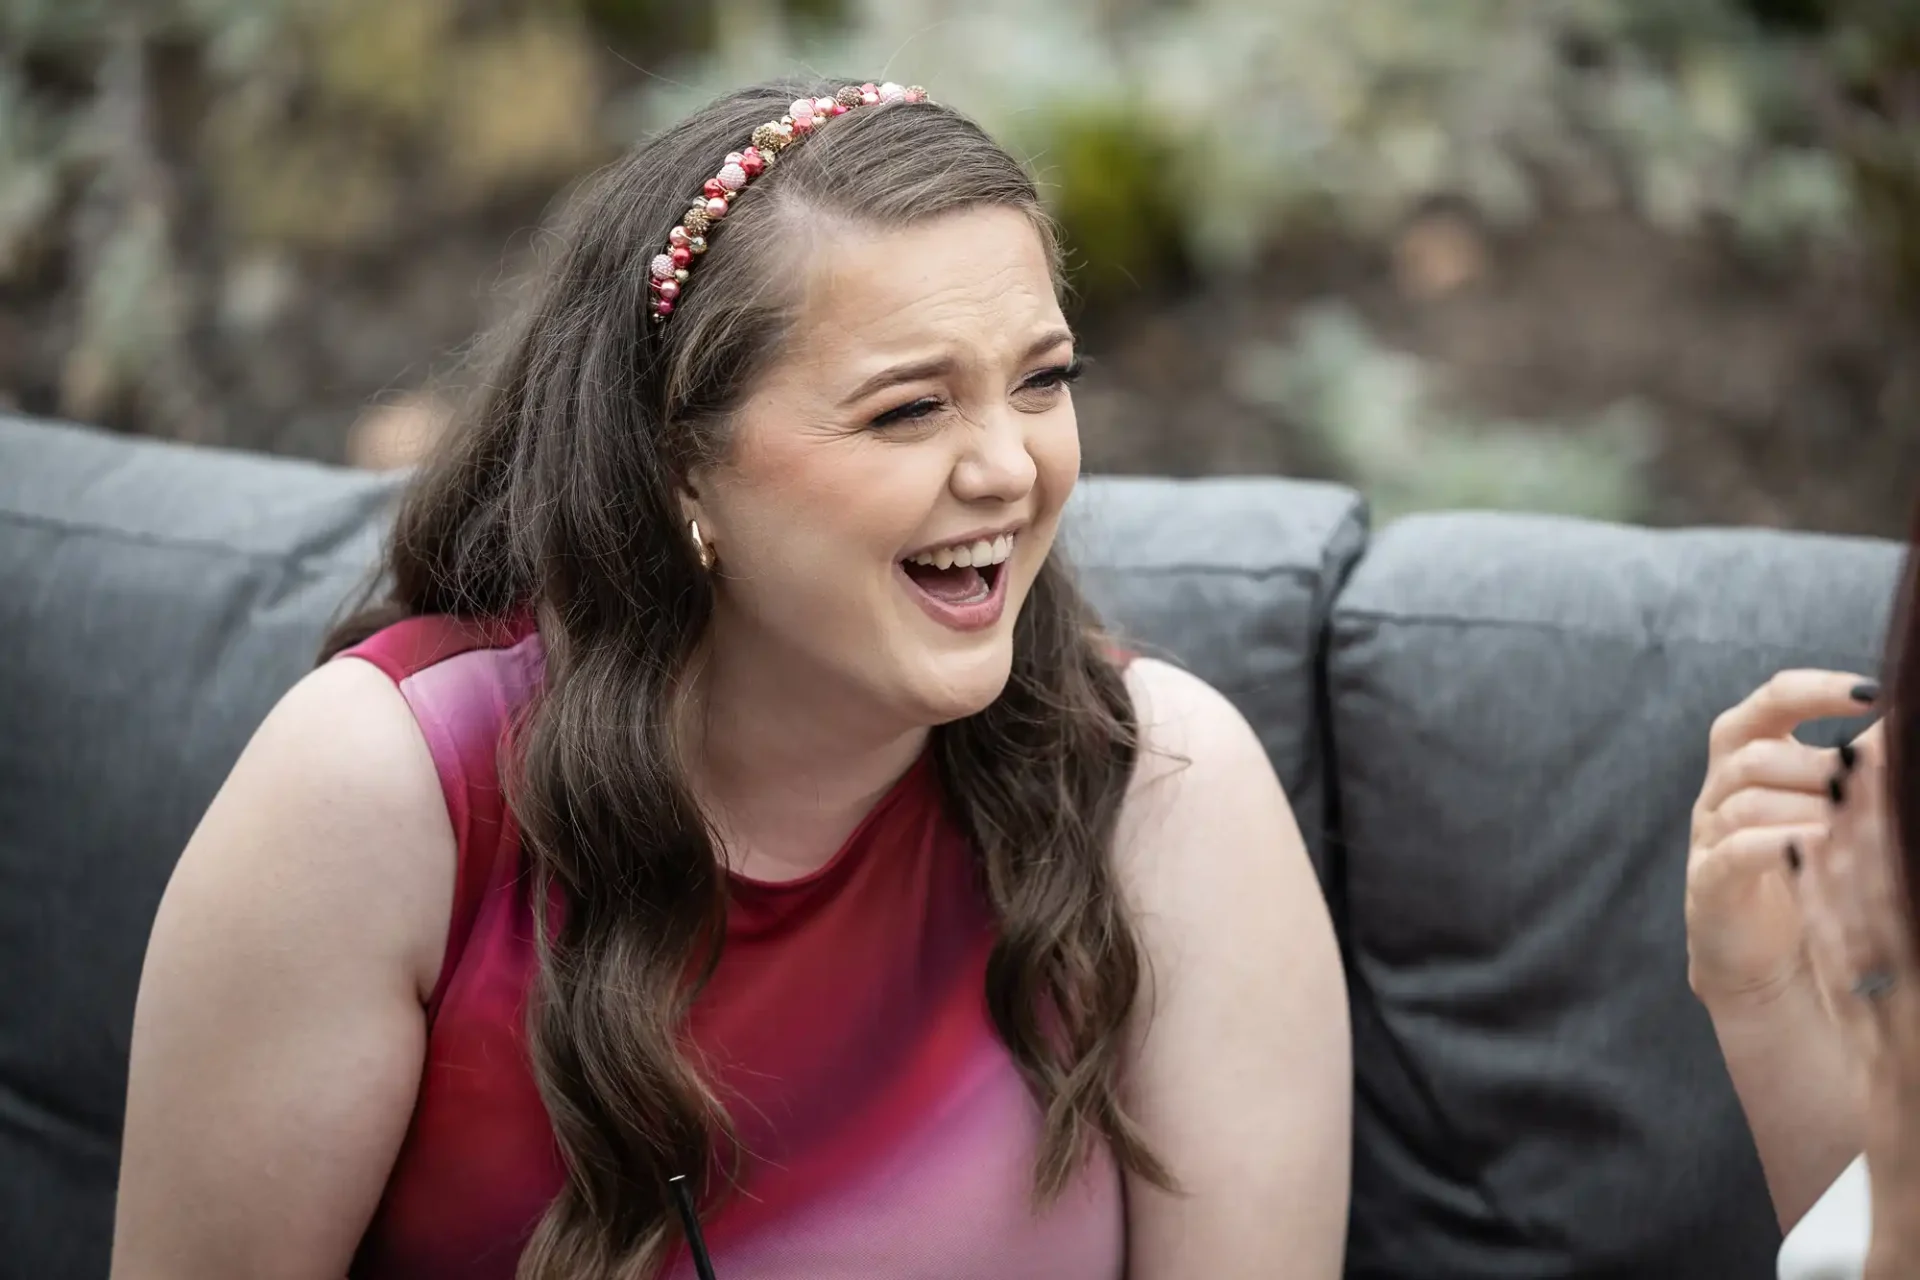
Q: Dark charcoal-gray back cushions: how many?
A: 3